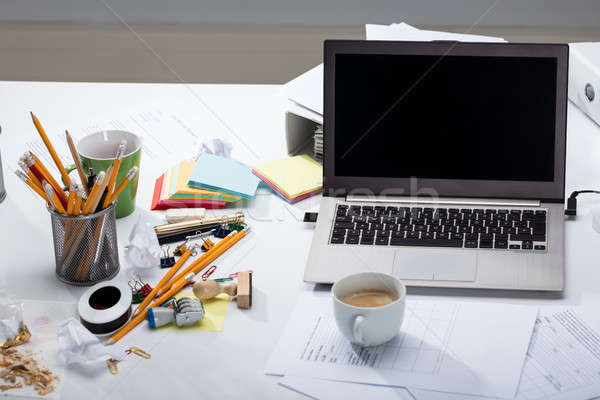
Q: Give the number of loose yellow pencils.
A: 4